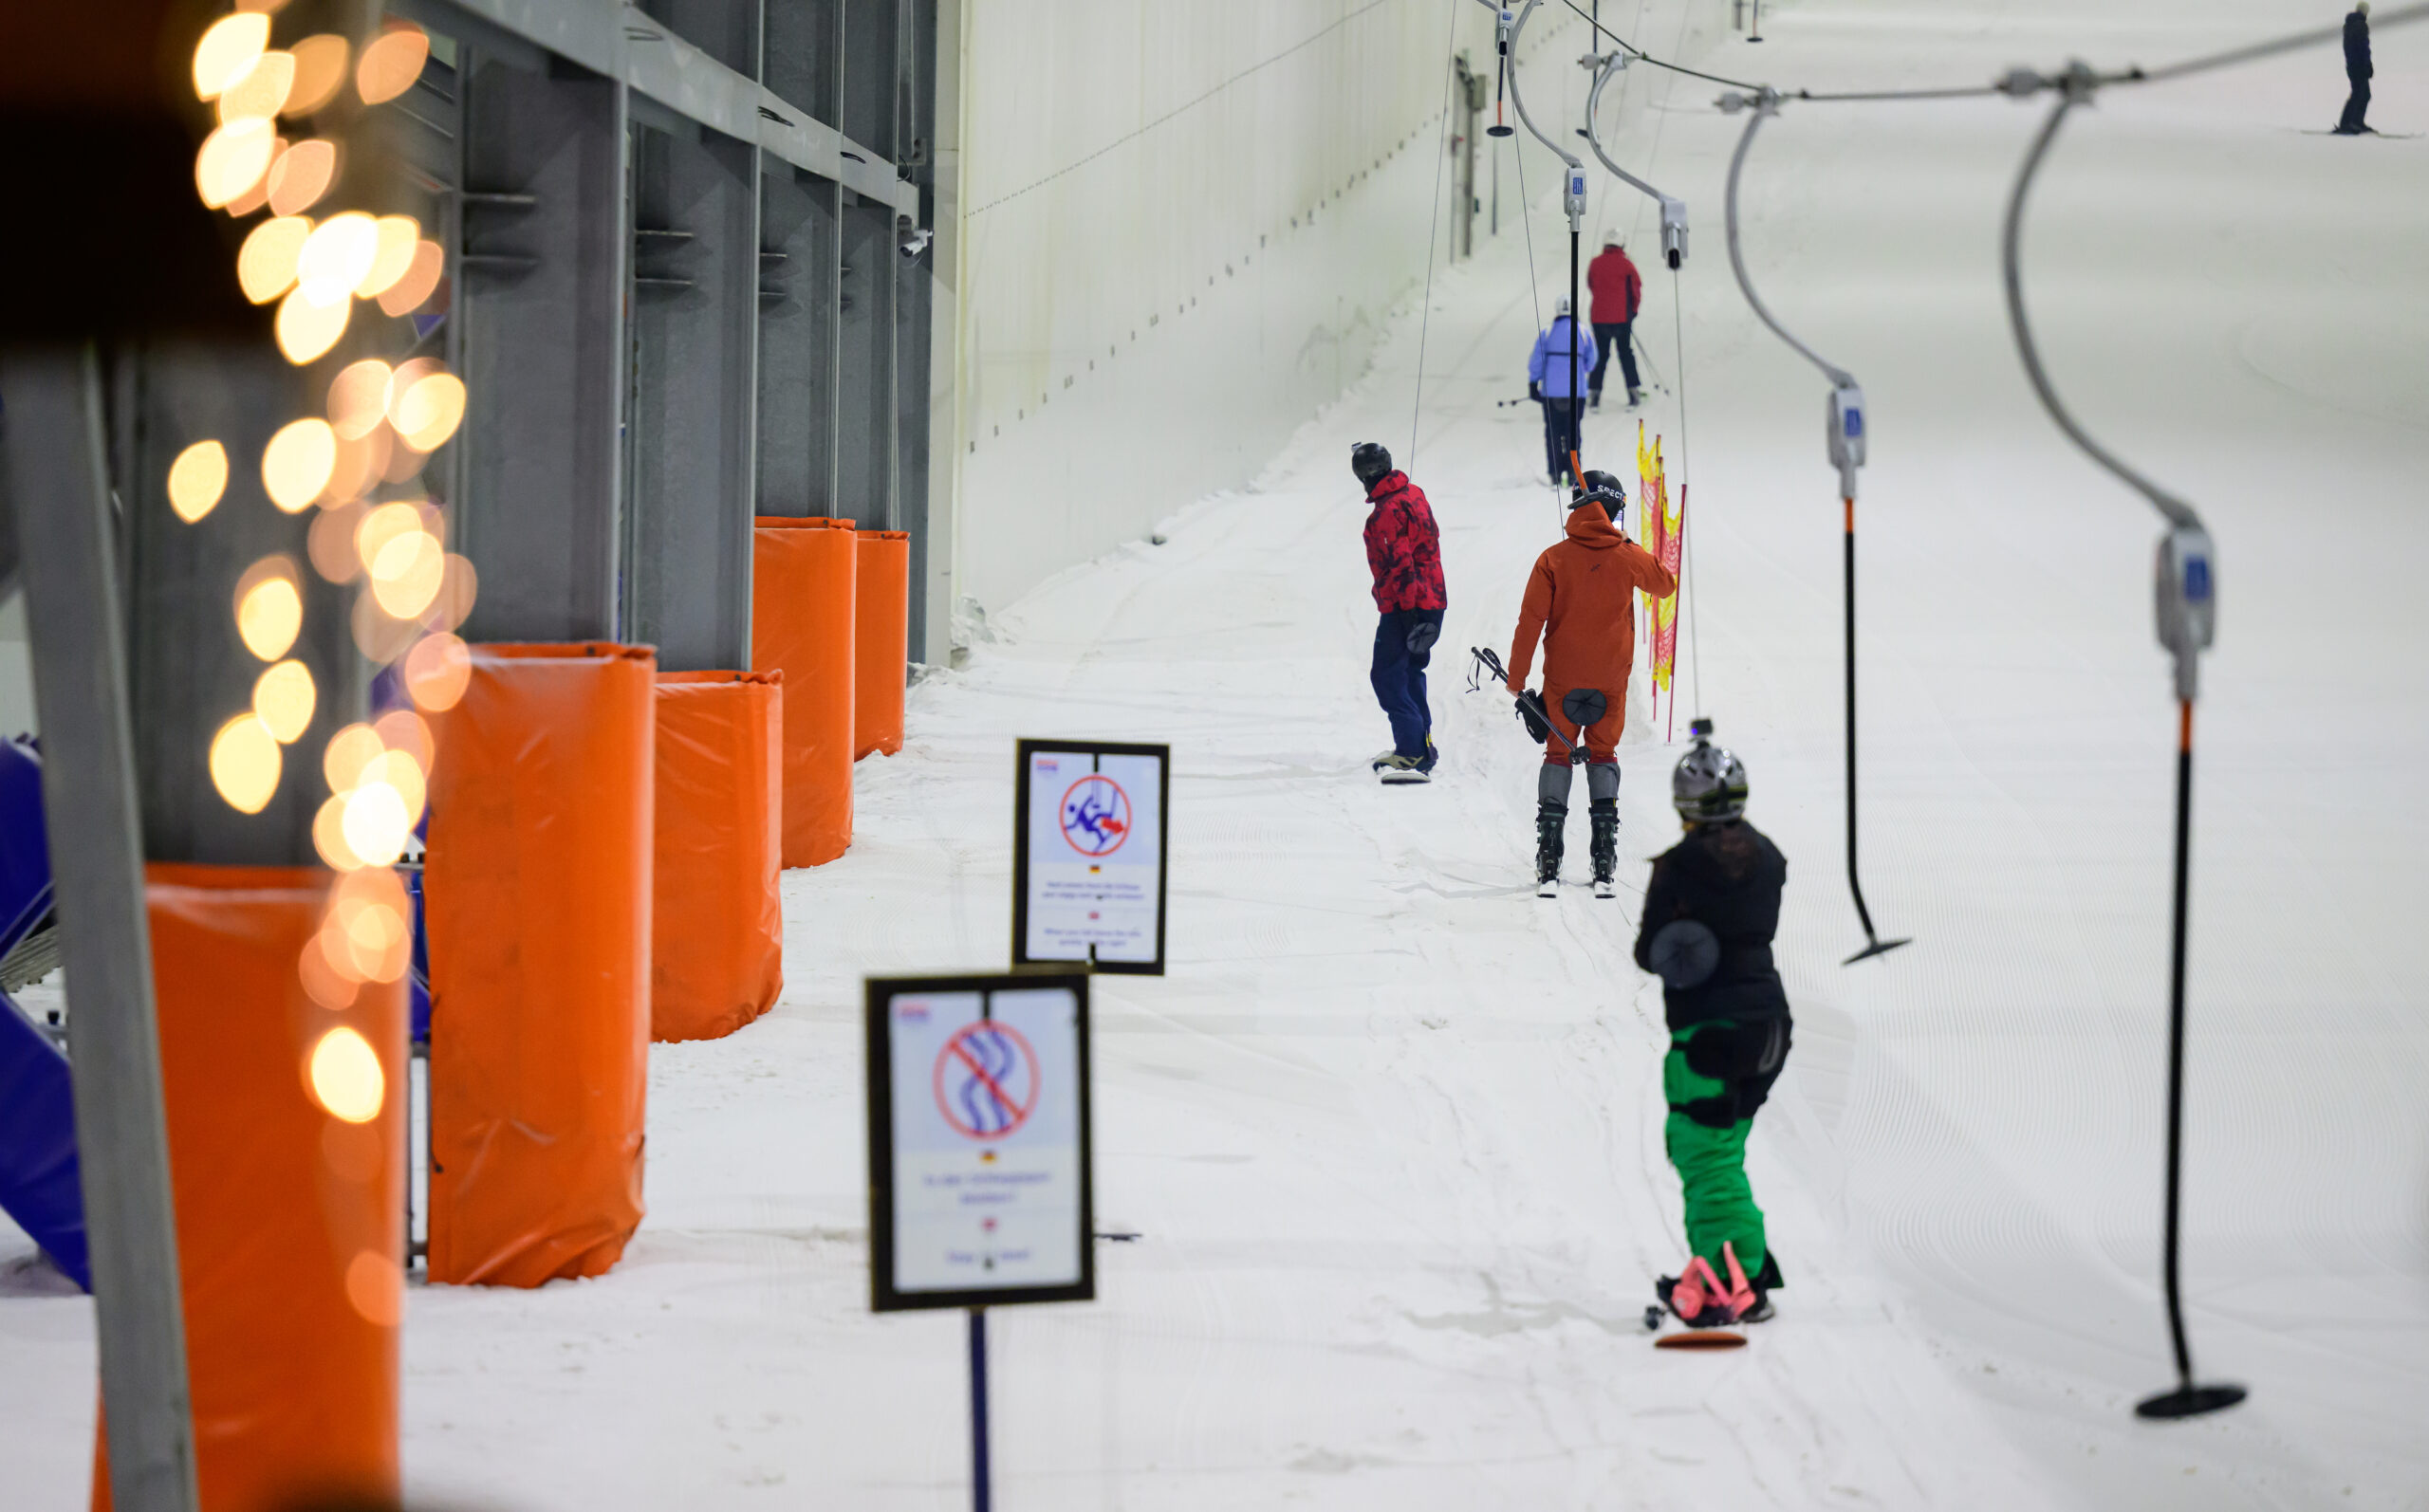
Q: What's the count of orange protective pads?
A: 5